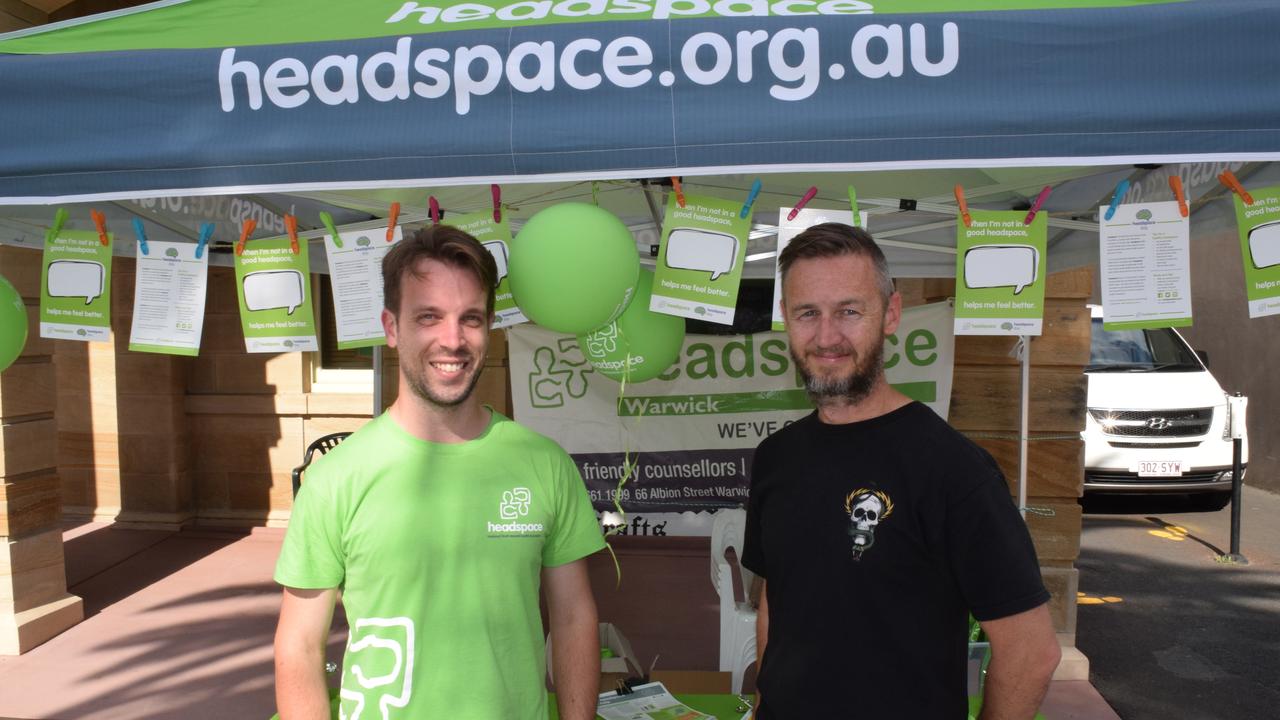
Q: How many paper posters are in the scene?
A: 10